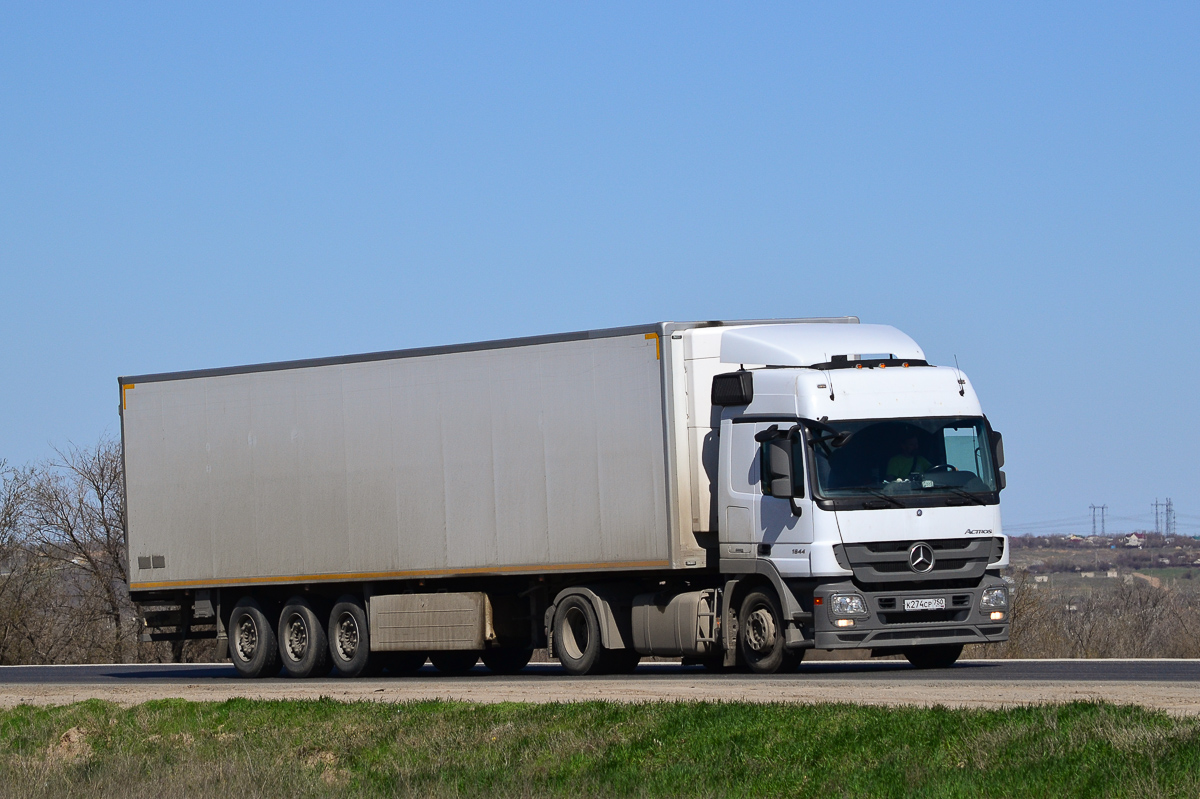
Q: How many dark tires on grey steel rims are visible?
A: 5